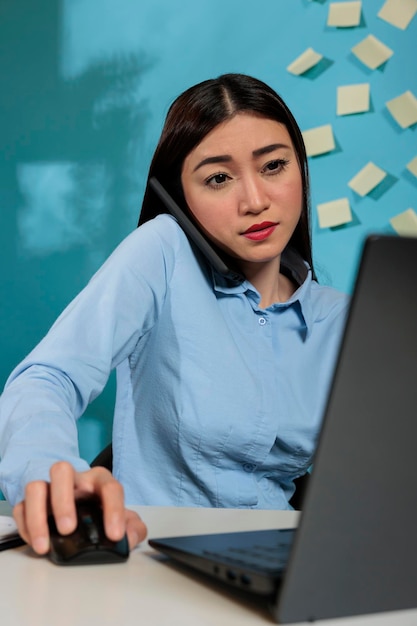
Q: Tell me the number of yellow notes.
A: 11